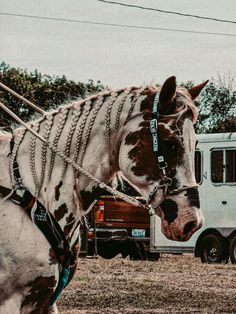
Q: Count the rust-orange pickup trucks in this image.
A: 1